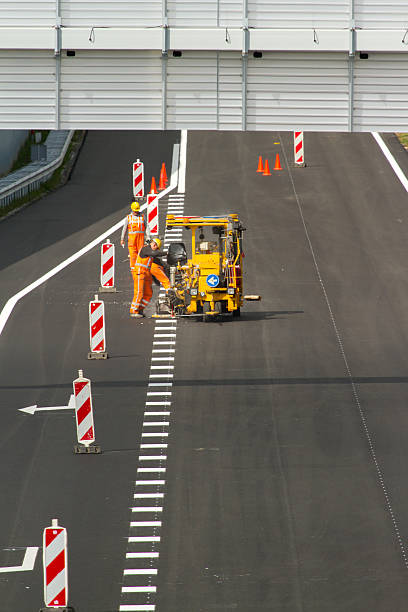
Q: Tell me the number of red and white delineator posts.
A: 7